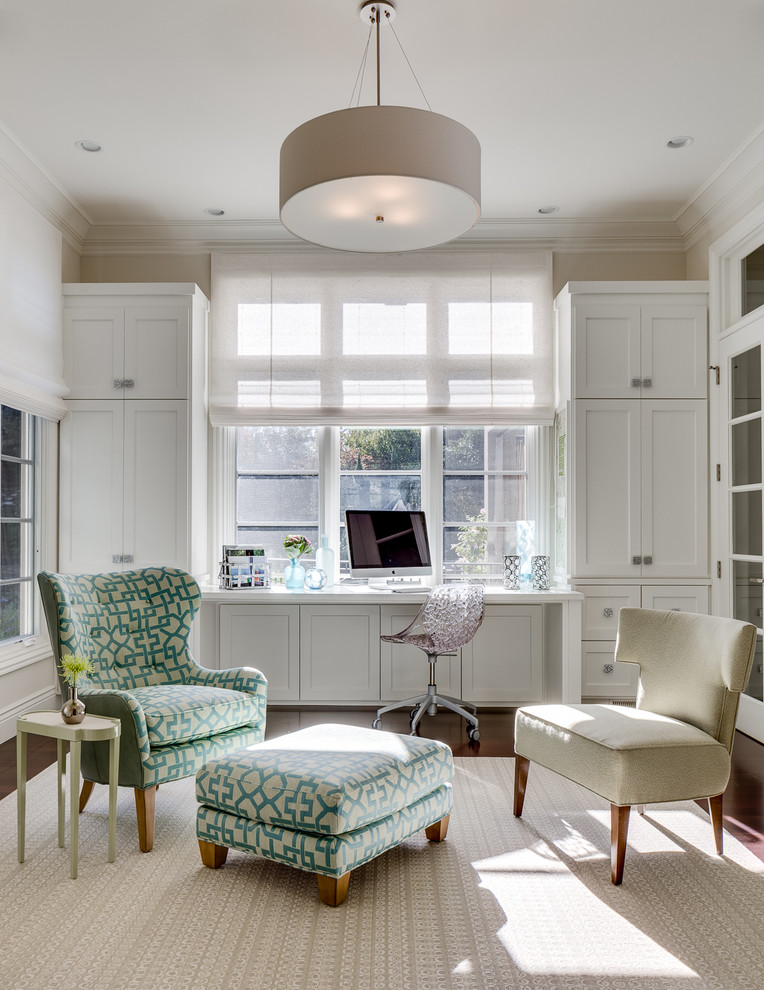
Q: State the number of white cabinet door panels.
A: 12